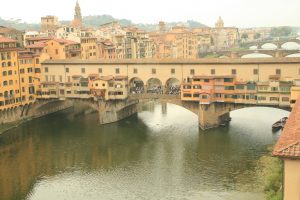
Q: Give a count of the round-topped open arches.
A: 3